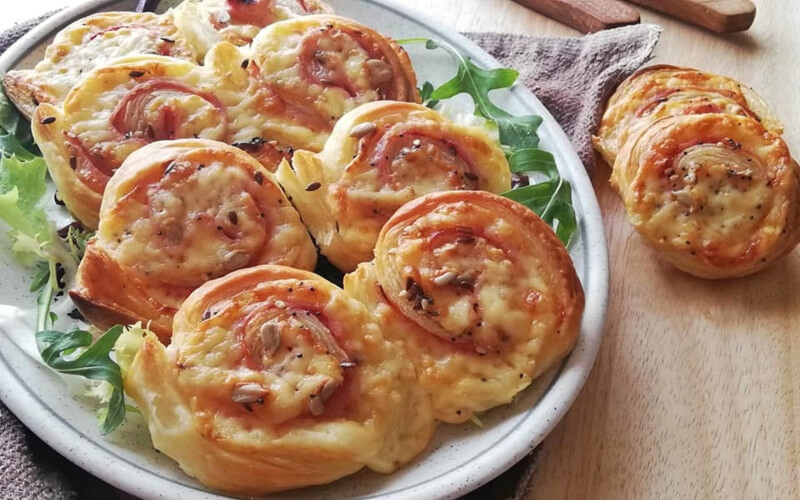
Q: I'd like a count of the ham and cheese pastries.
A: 10